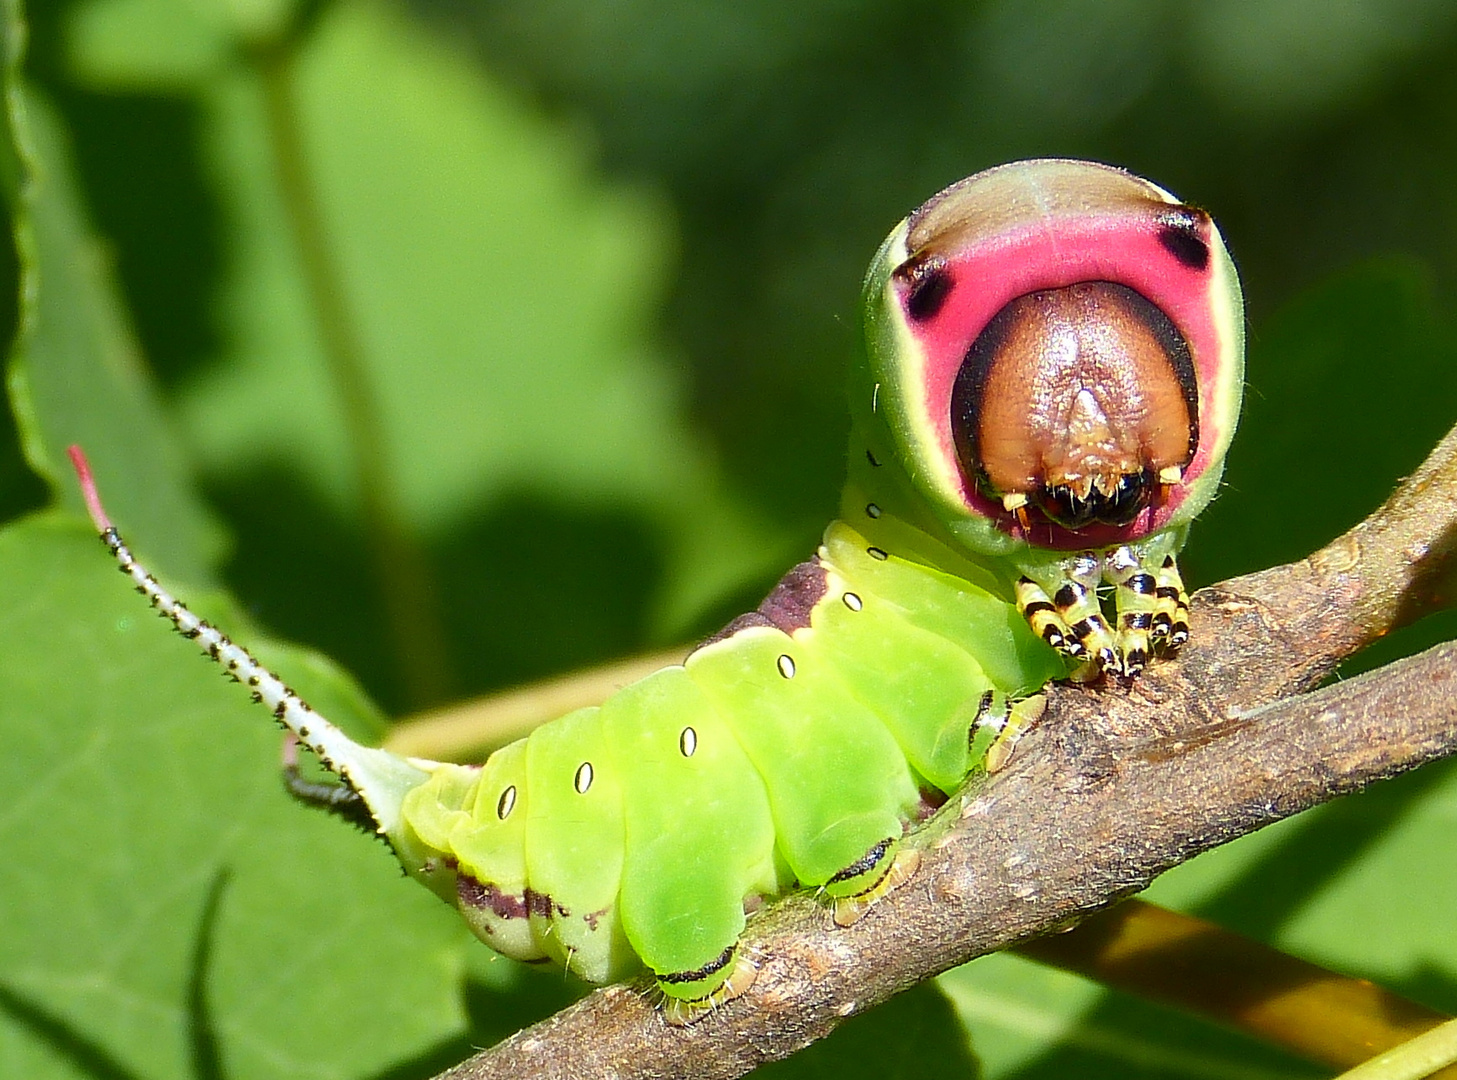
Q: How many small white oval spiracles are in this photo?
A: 7